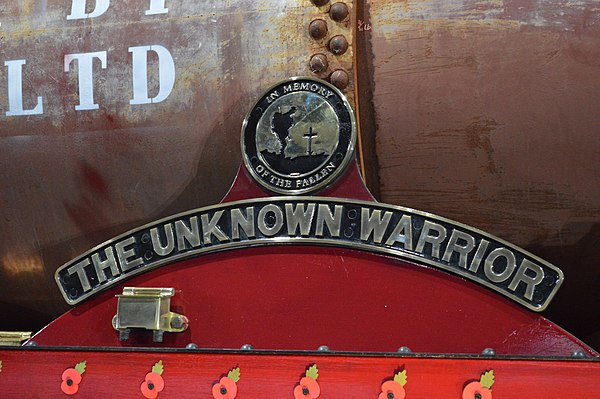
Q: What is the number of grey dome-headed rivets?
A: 7